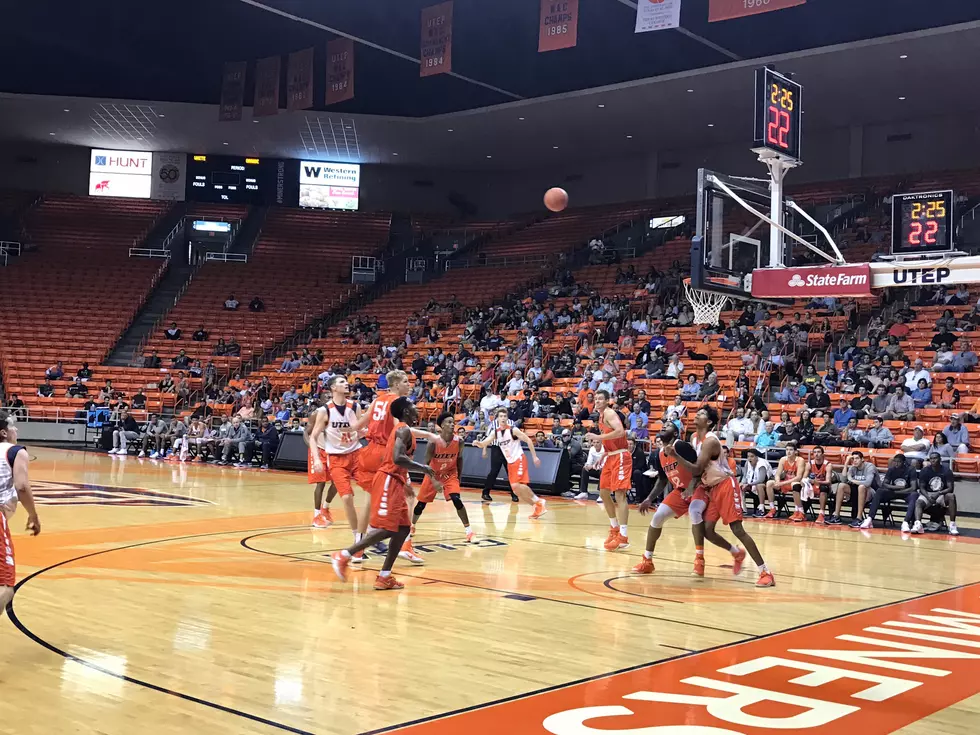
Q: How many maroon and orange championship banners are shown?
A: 7